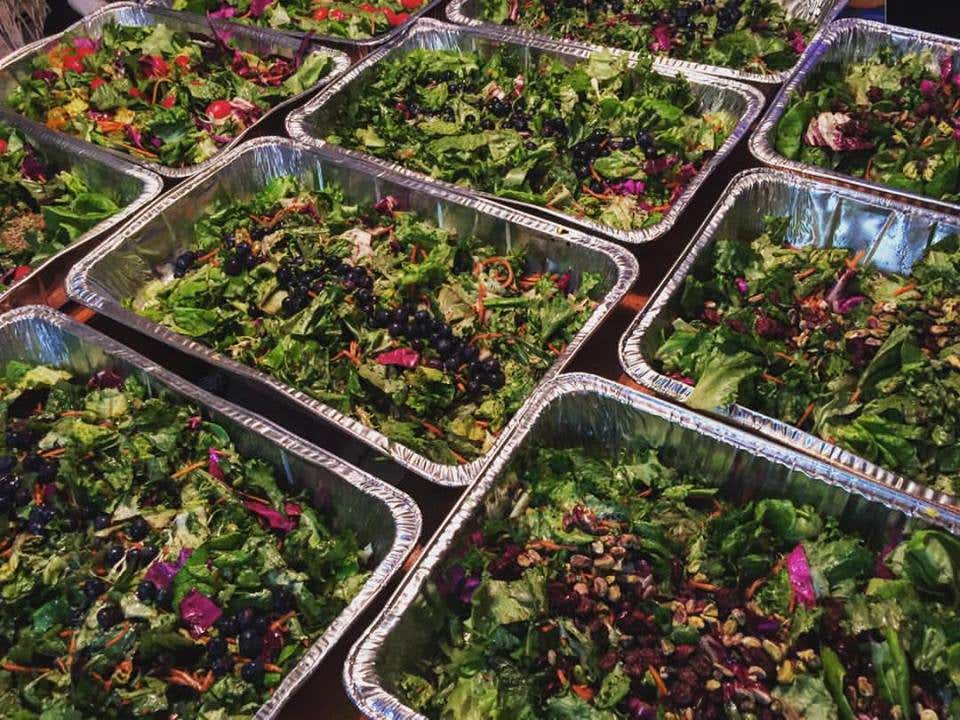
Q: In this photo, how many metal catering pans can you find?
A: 10